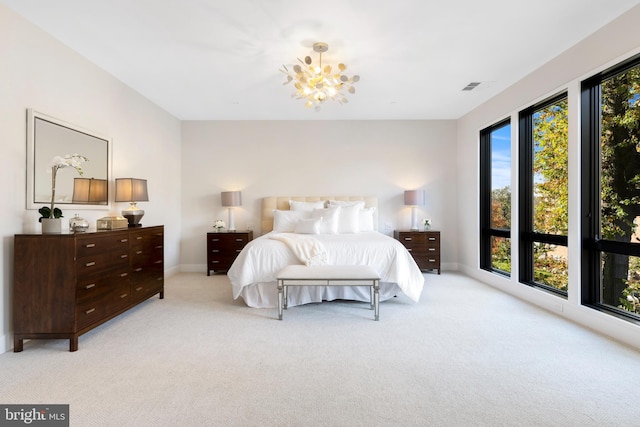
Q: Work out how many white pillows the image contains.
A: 7